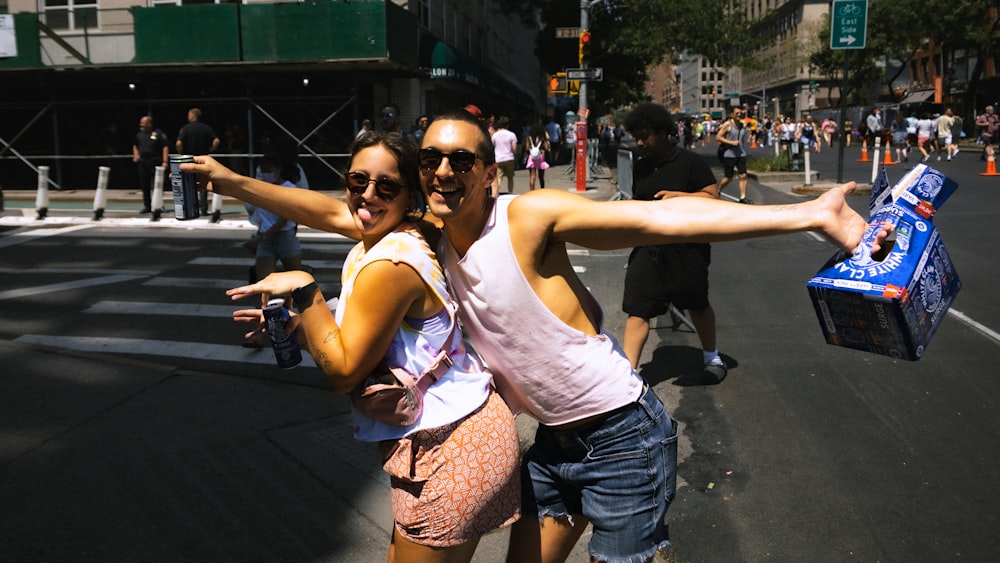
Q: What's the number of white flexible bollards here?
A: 7